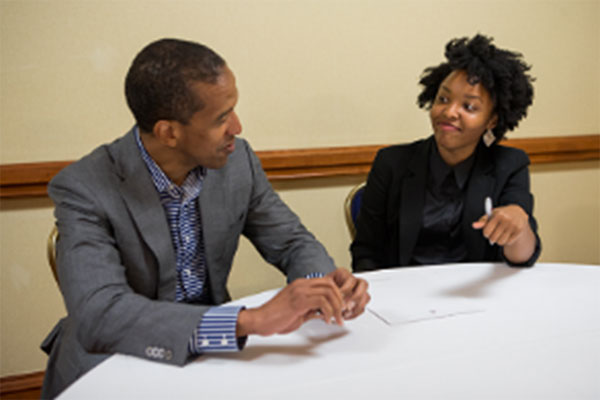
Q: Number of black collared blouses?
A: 1